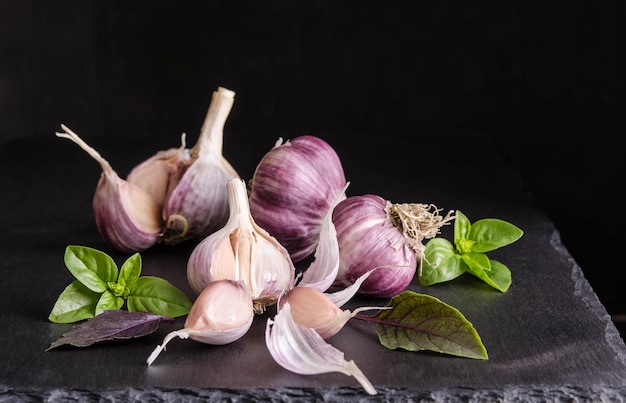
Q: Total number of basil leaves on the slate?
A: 12